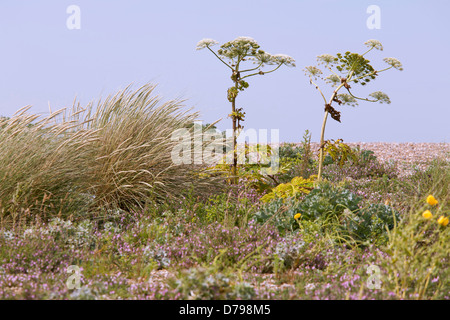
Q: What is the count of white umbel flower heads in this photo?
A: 11